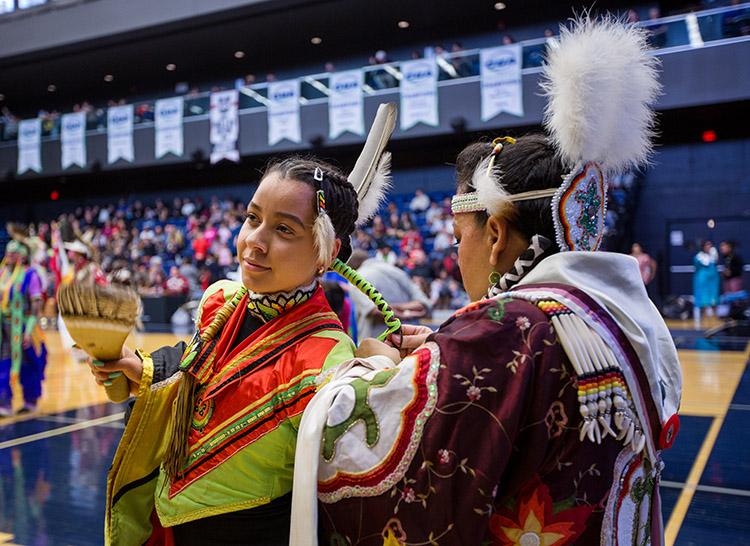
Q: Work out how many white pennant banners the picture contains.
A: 9